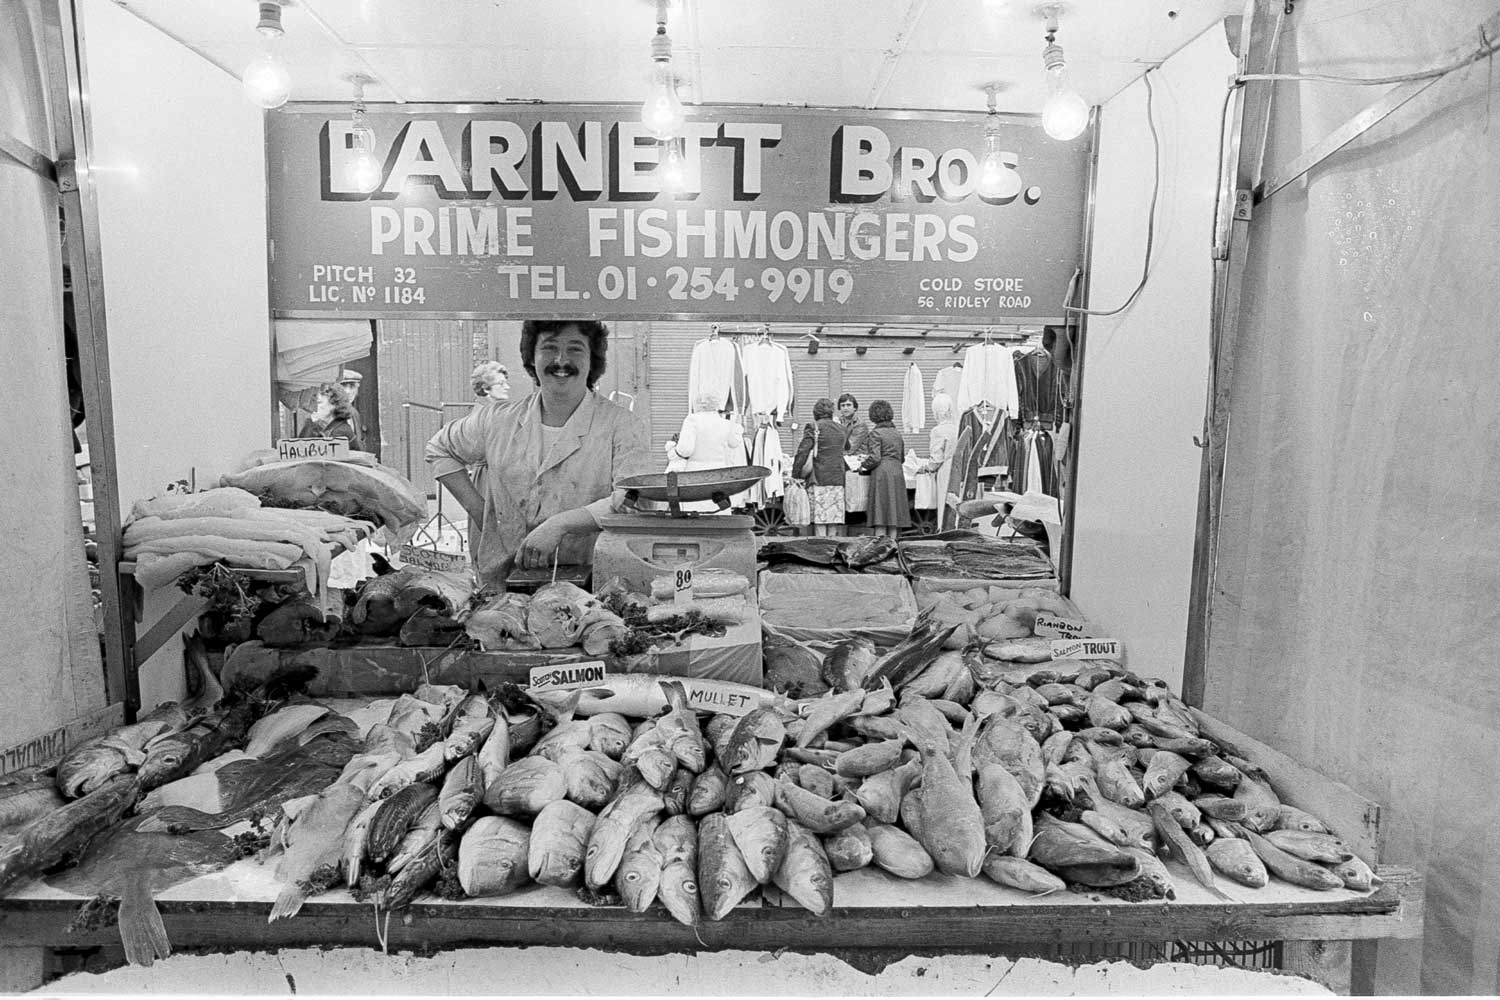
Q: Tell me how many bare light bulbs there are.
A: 6